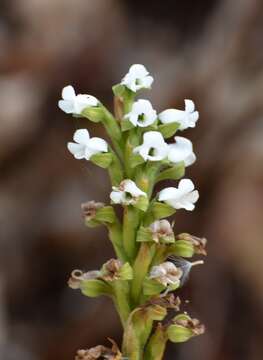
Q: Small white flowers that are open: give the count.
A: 9